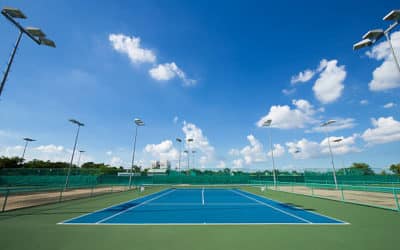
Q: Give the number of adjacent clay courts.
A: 2